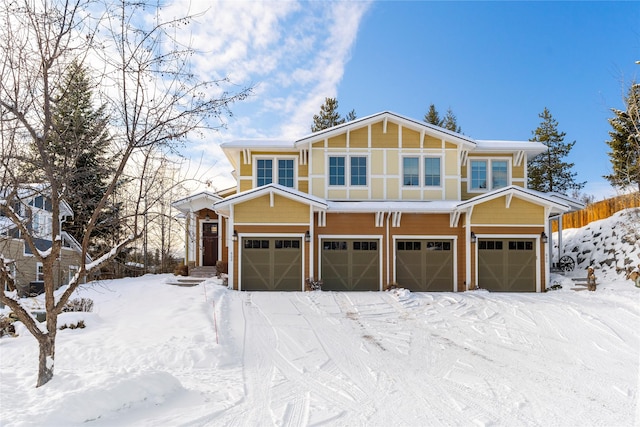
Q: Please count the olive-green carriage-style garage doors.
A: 4